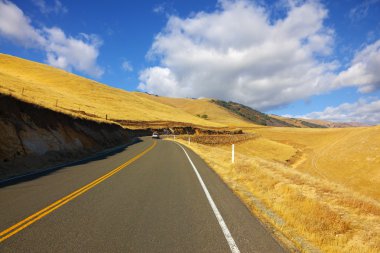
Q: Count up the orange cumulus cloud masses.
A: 0